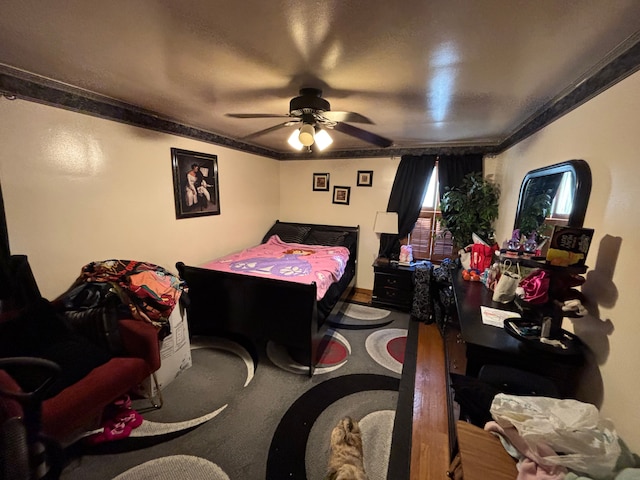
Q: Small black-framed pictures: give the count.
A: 3